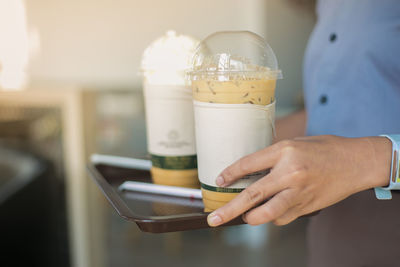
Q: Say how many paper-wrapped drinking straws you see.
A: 2